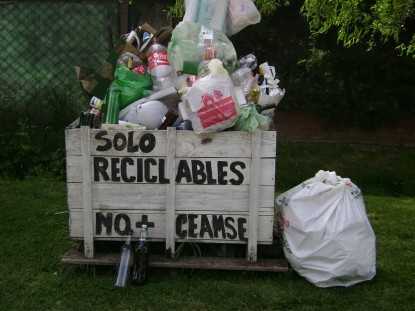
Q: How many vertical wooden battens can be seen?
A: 3